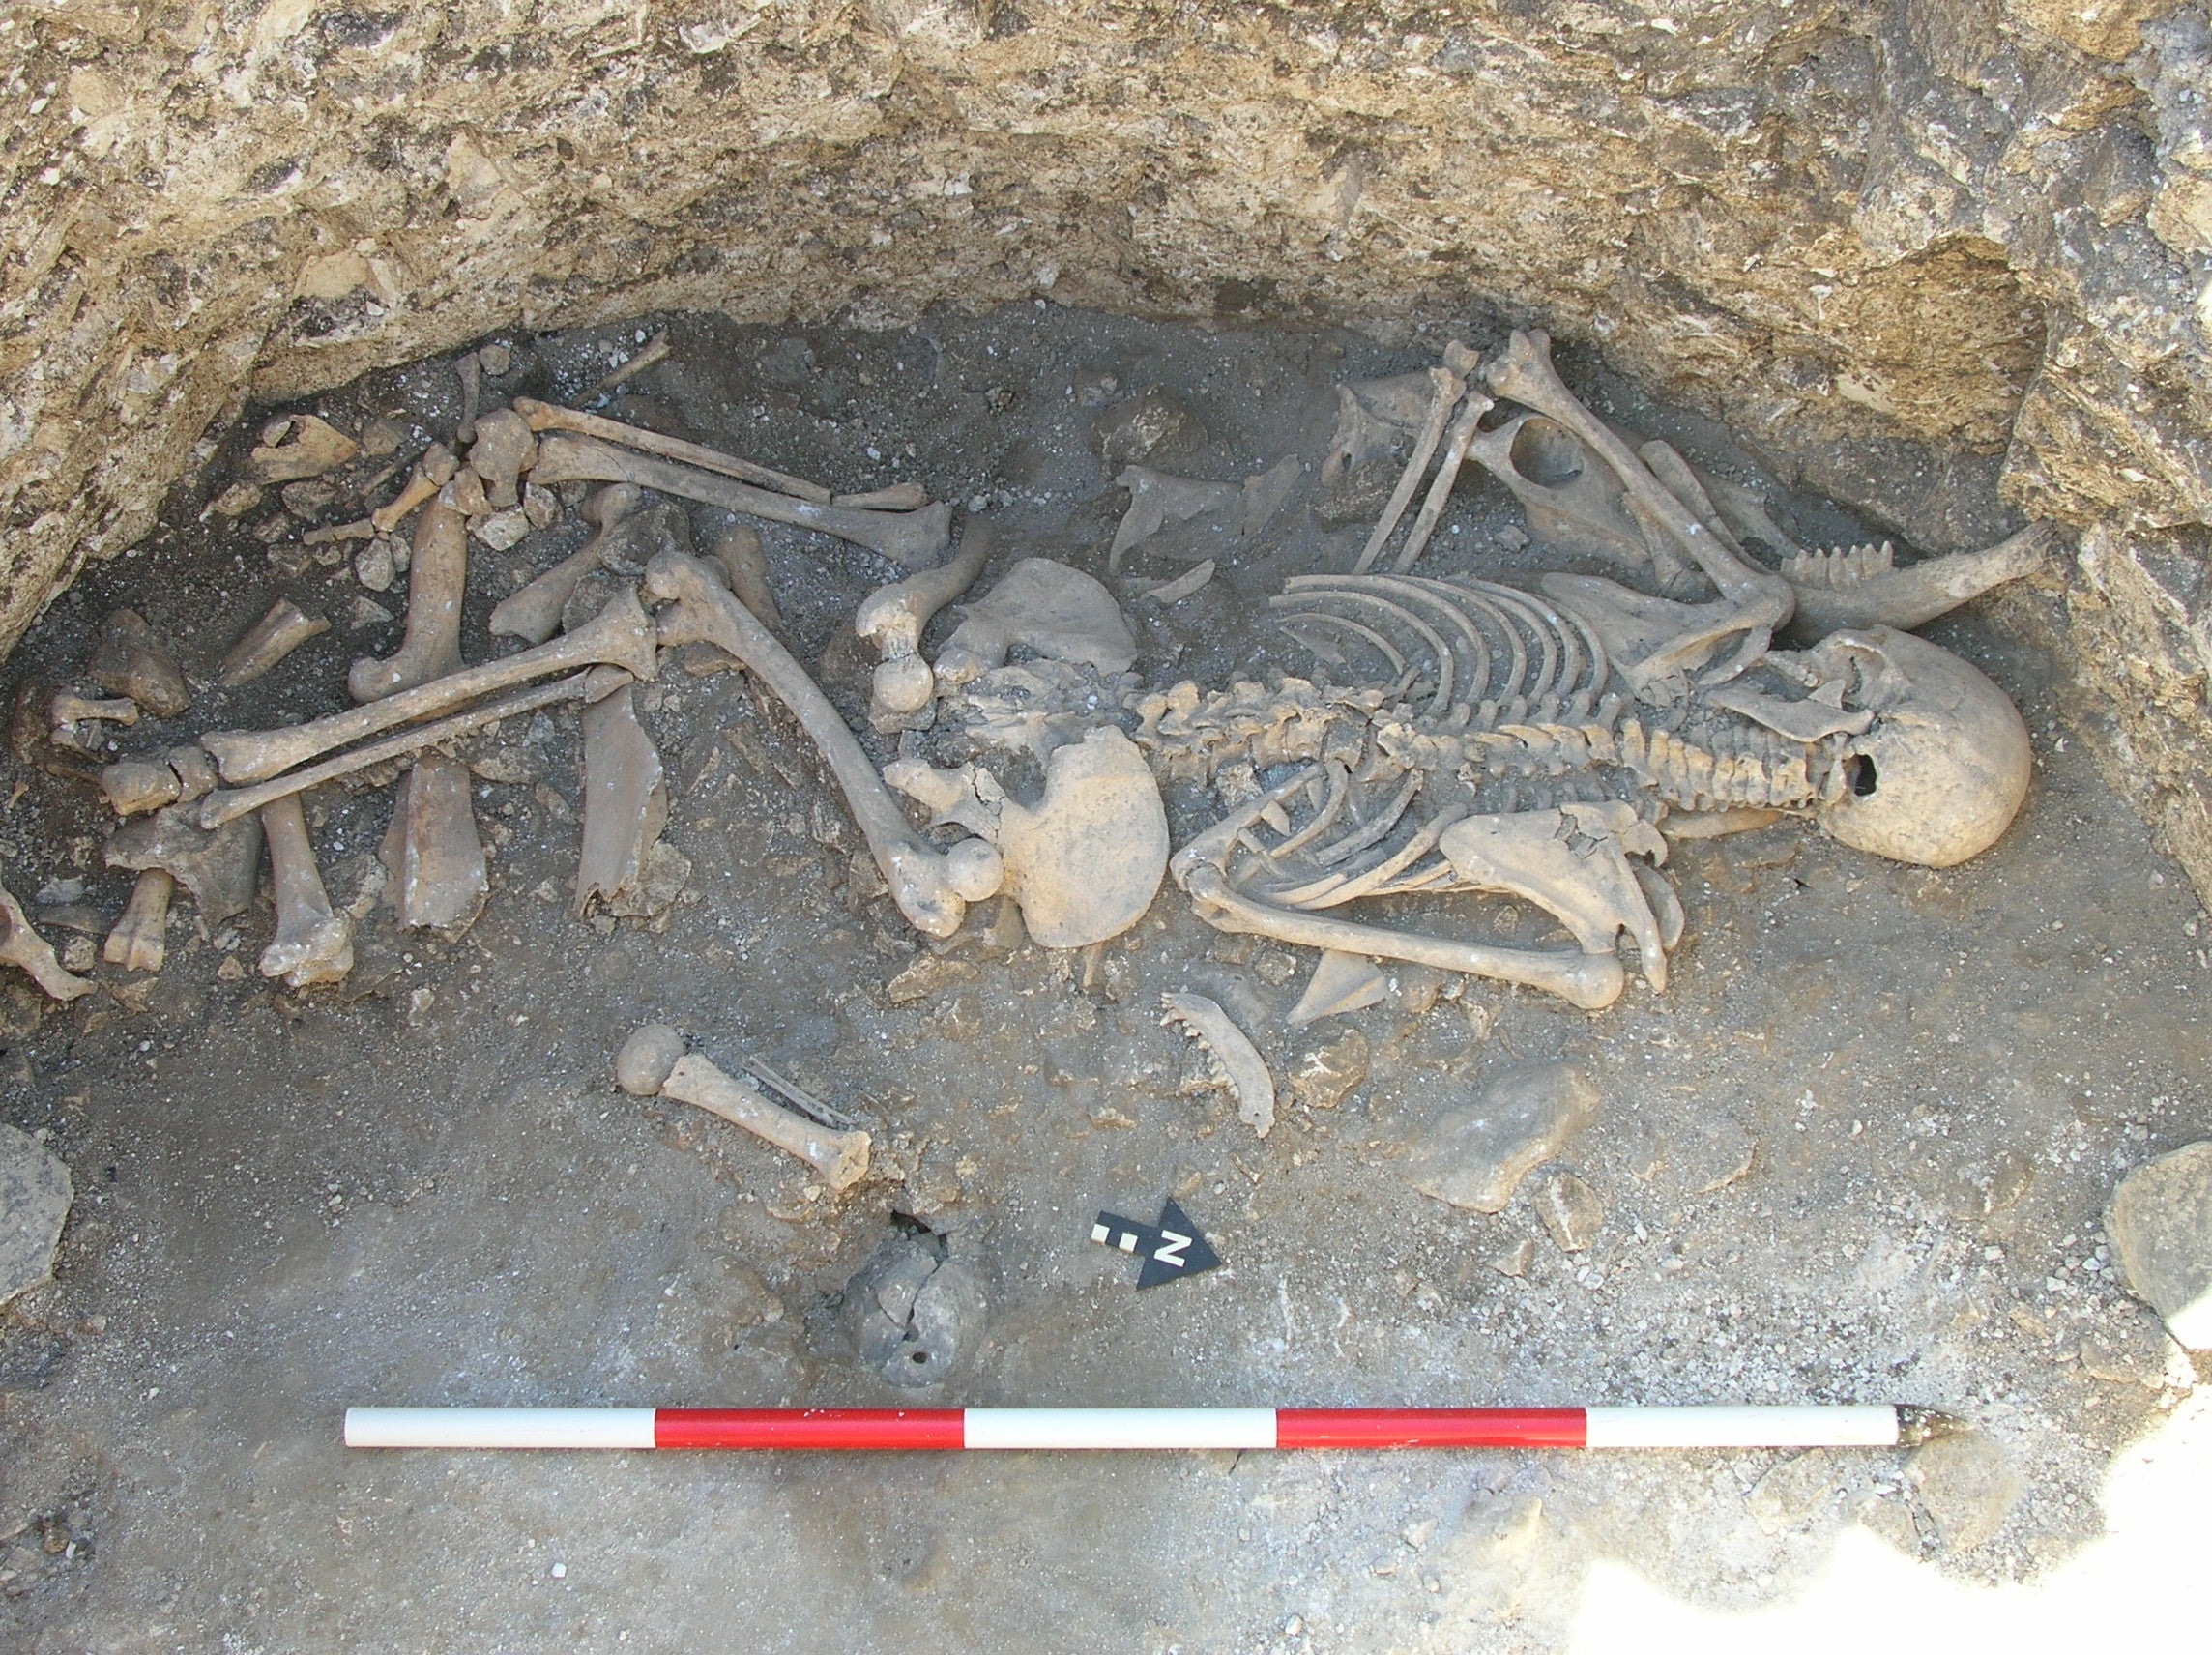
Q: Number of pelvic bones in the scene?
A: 2